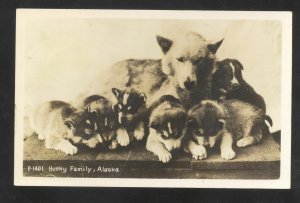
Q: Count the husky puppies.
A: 6